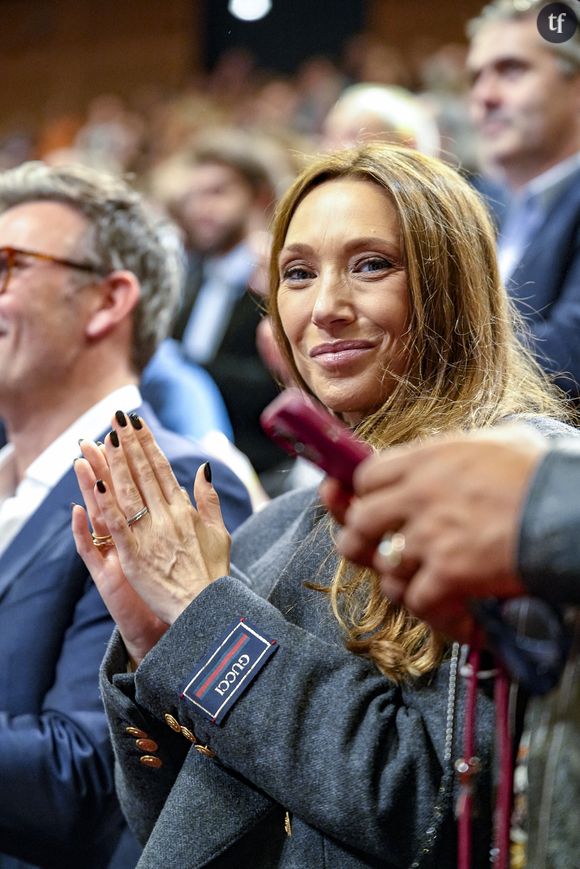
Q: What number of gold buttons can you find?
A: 7